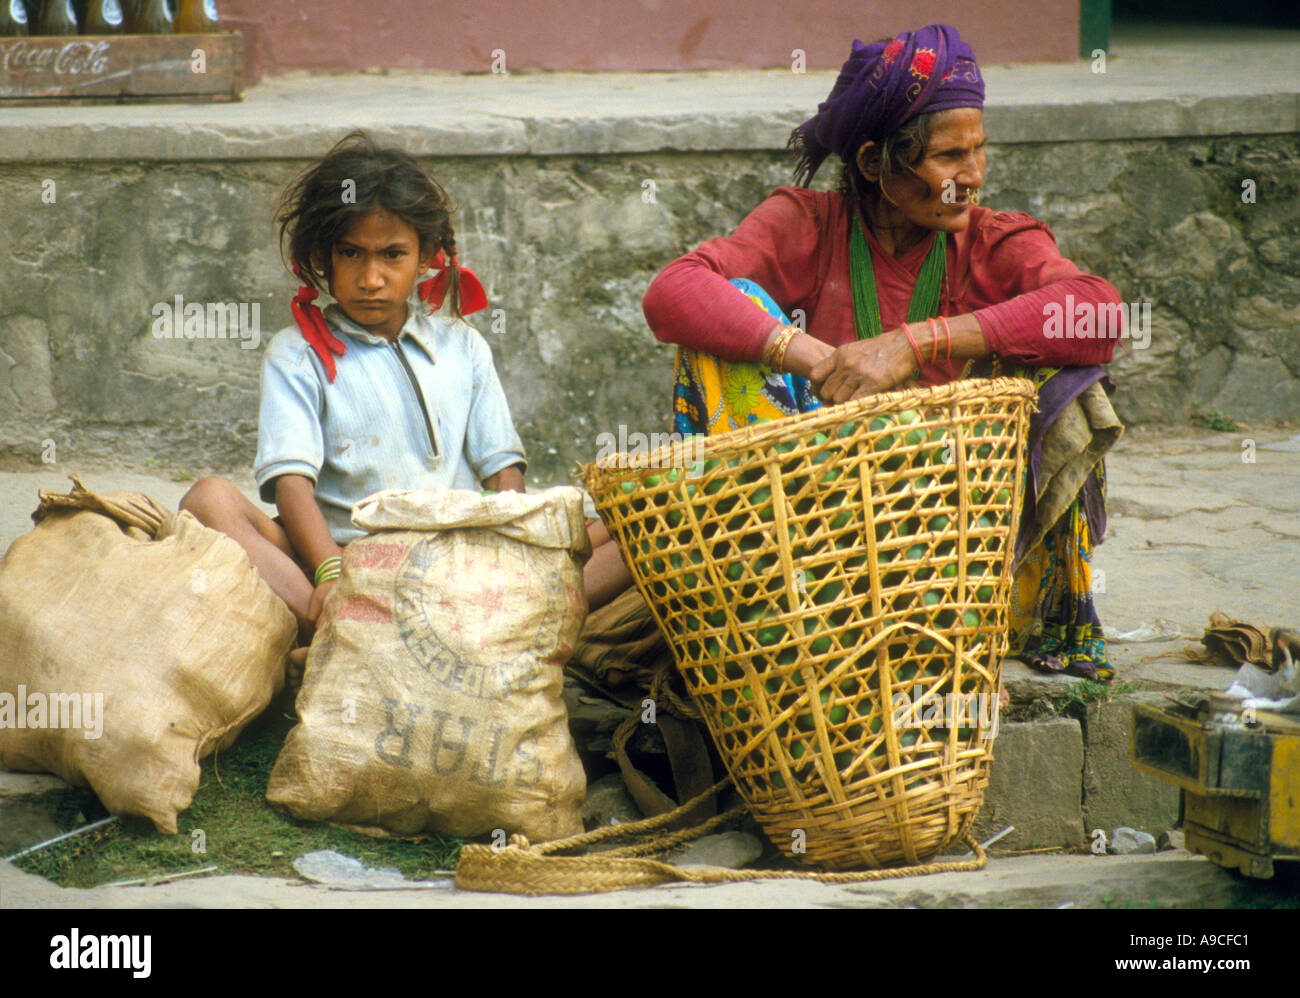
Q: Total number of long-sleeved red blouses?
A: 1